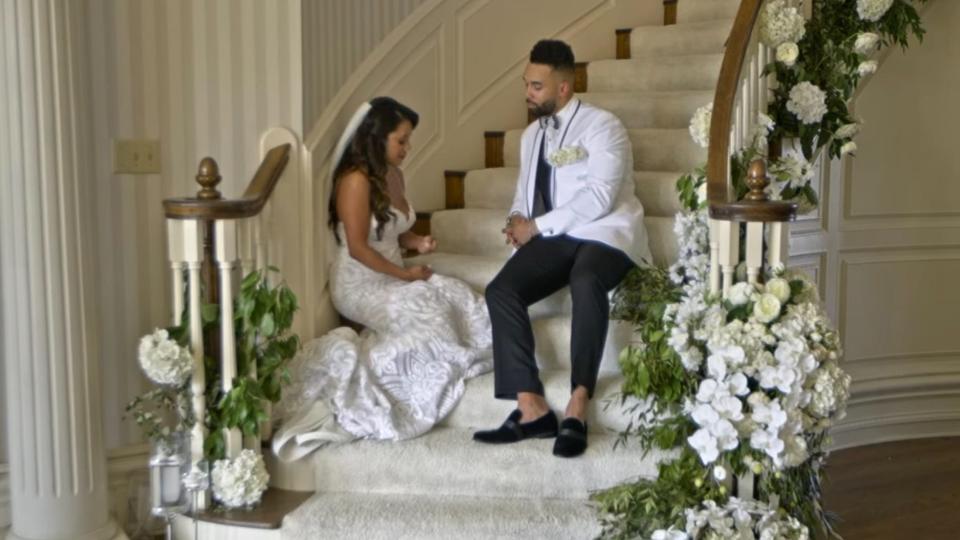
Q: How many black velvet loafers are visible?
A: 2